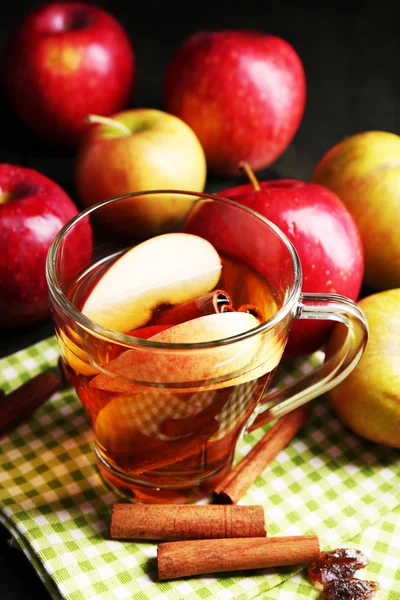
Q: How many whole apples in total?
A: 7